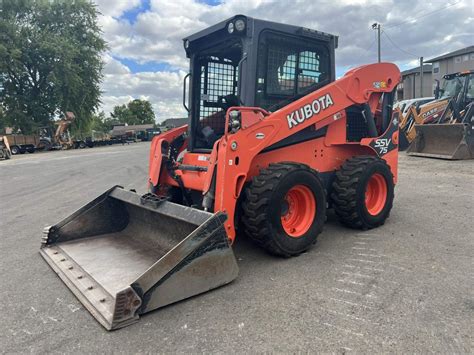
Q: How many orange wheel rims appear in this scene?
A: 2